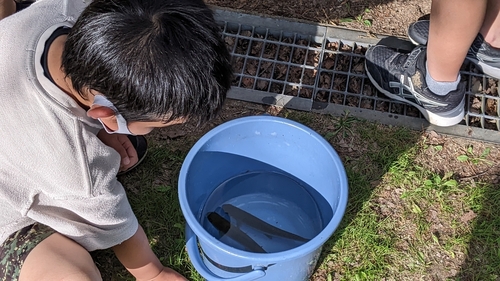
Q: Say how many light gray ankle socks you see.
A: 1